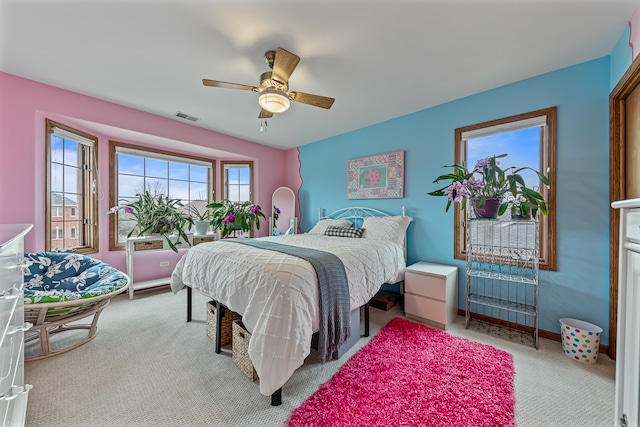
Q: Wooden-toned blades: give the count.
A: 4